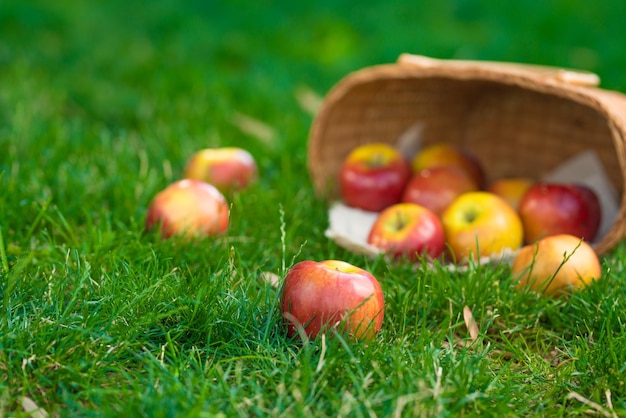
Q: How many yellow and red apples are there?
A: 11